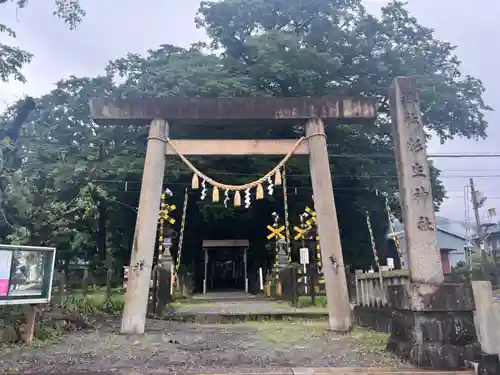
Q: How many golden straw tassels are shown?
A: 5